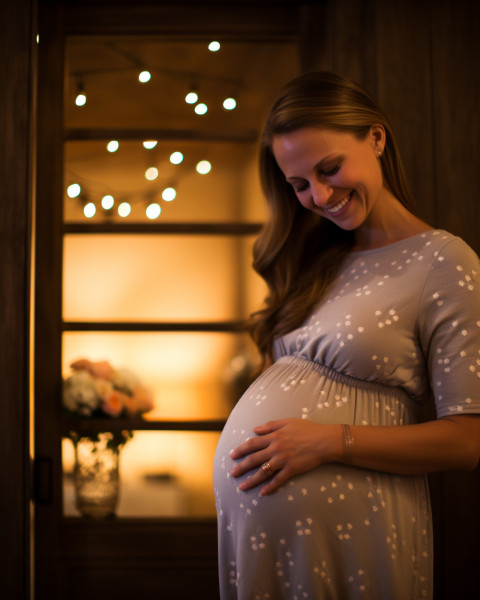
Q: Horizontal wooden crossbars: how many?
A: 4